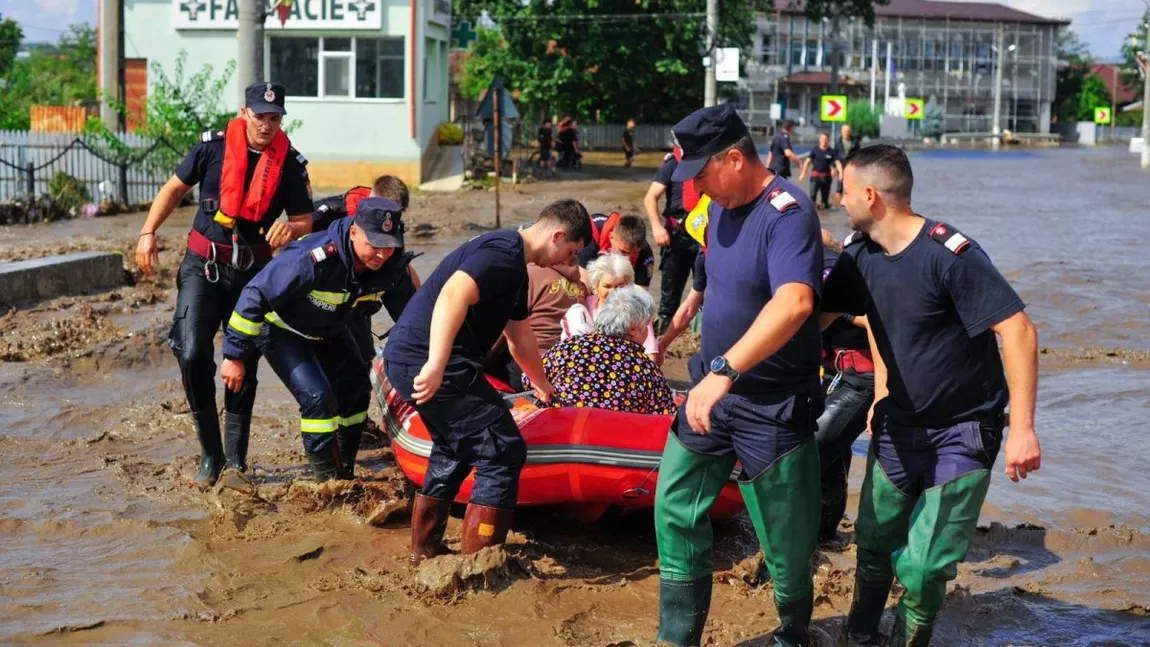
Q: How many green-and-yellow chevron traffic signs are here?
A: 3